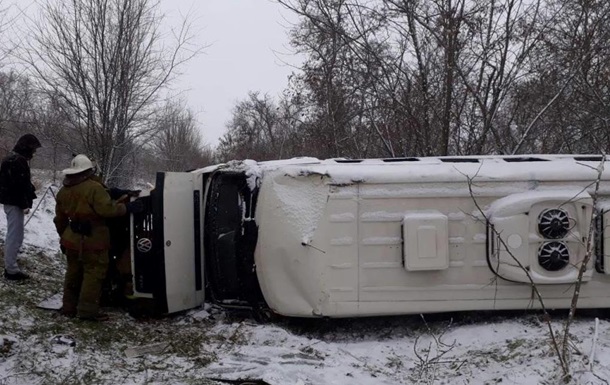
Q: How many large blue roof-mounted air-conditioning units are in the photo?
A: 0